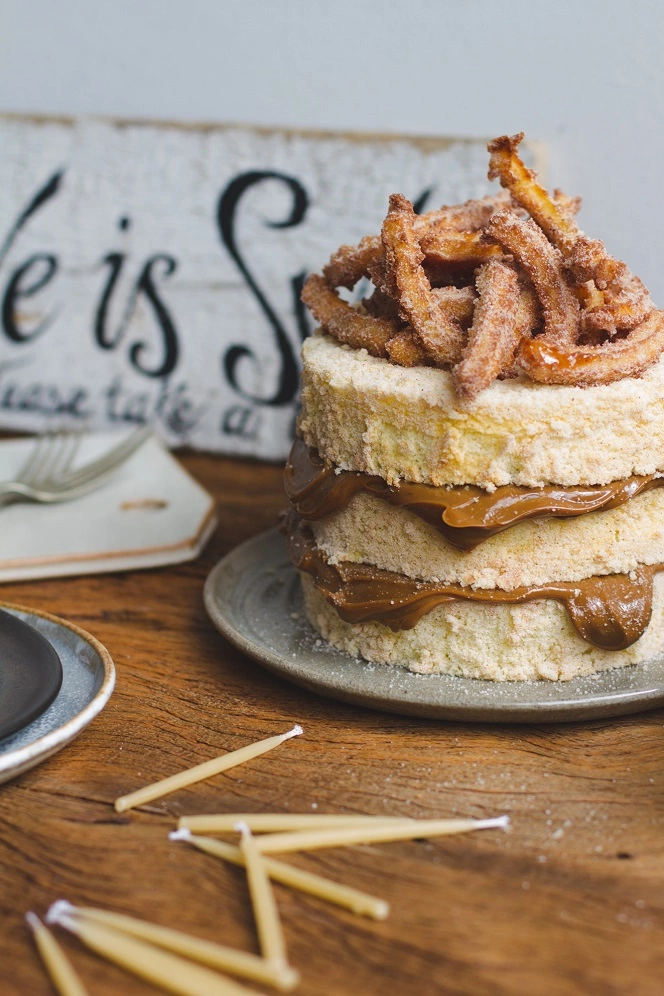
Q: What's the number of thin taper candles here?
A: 8